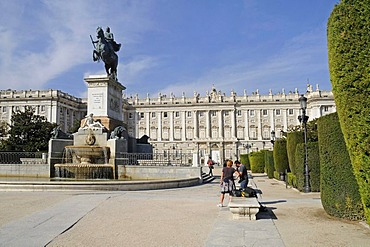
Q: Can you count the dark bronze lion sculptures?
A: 3